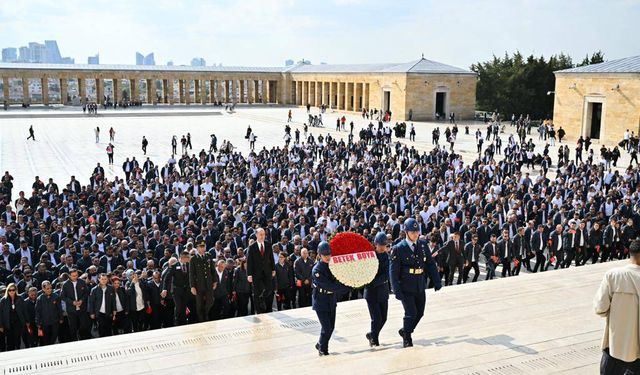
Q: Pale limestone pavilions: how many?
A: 2